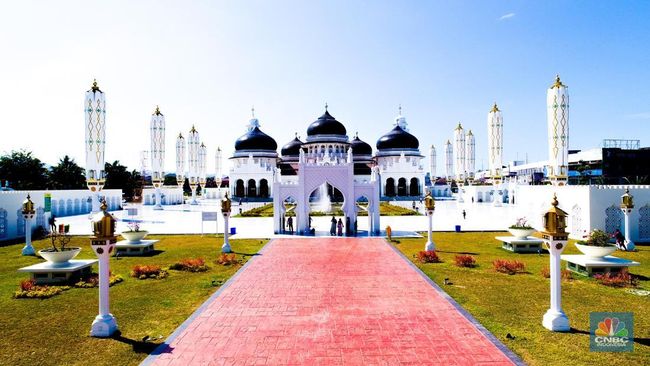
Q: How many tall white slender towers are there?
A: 12